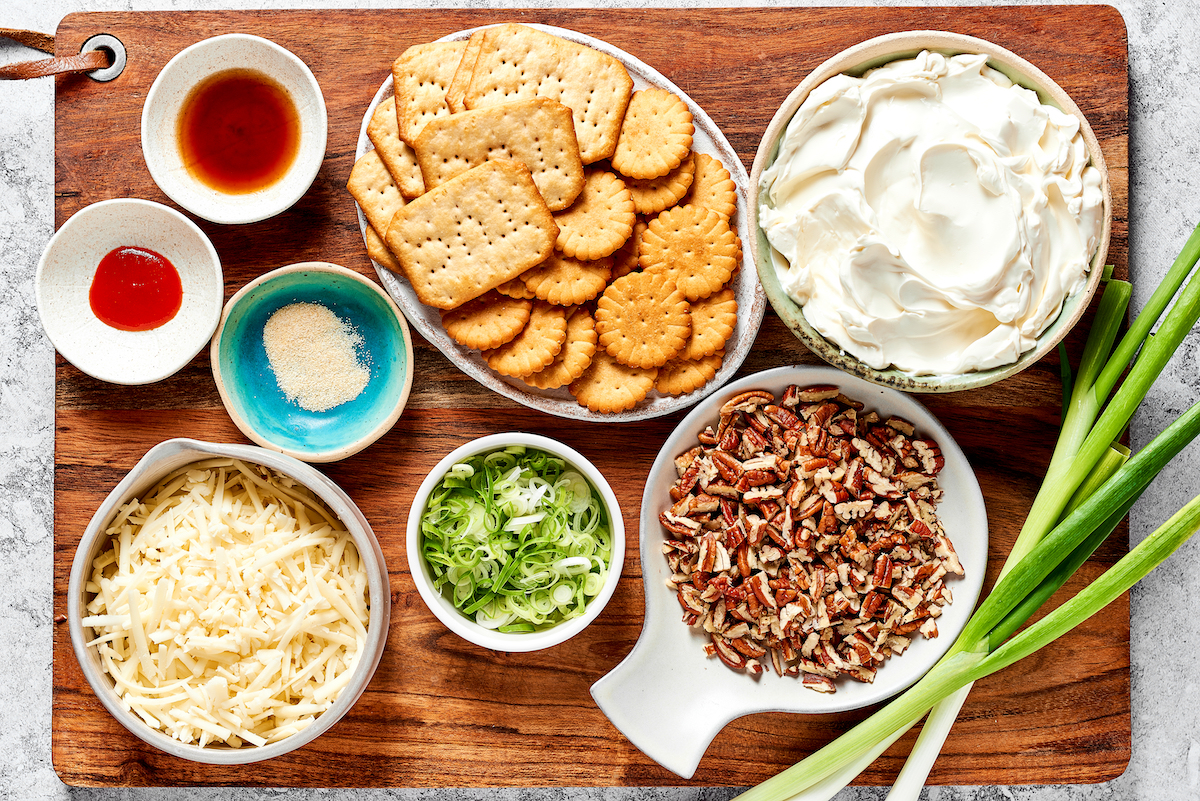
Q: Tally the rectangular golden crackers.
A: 8